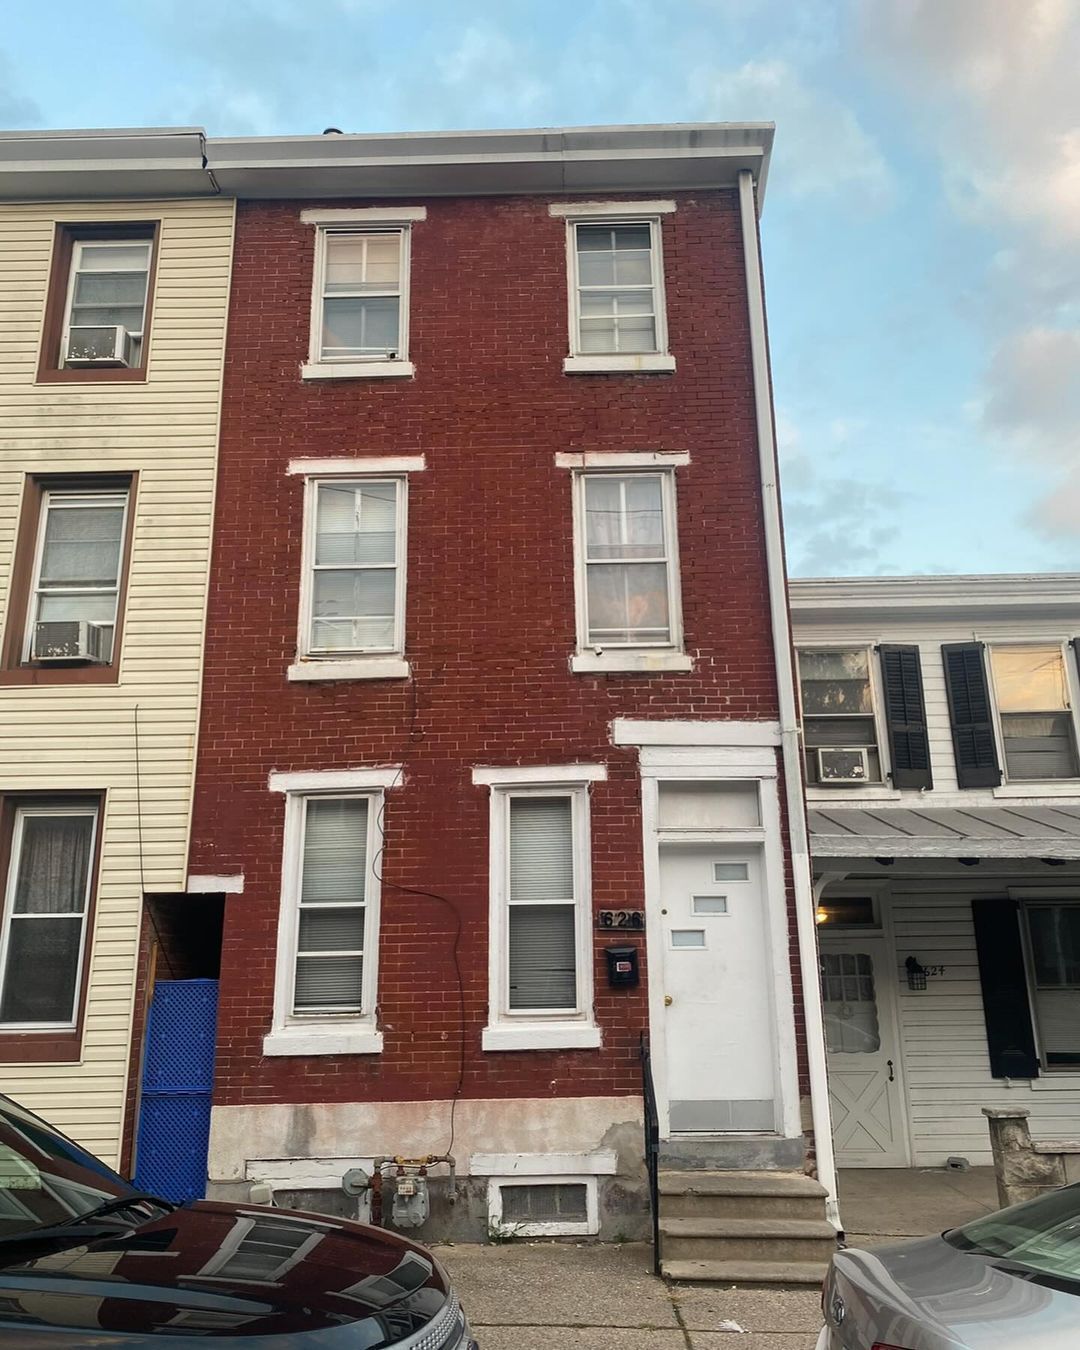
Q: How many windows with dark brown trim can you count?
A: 3